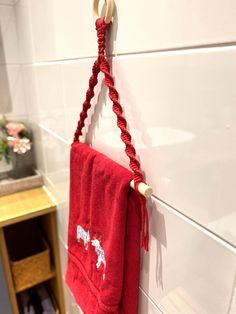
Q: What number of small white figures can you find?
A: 2